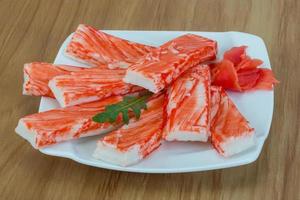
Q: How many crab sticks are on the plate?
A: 8